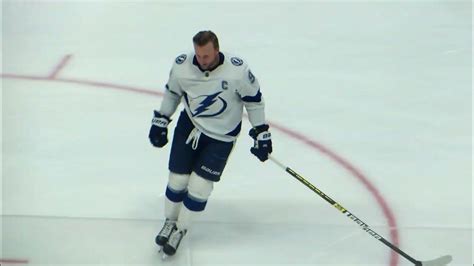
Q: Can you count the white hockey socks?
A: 2